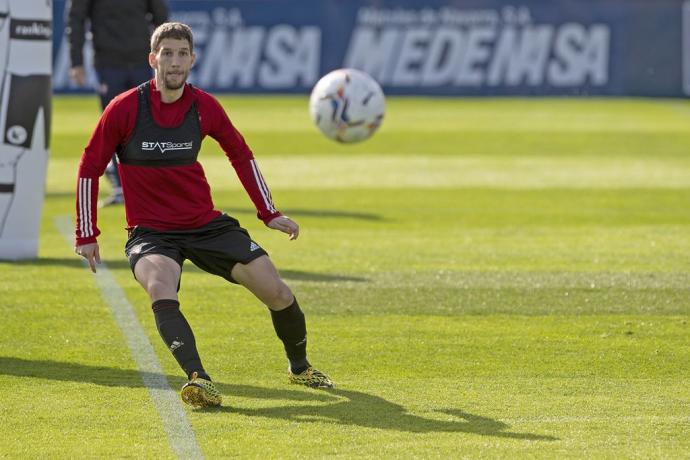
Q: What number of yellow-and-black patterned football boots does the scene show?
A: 2